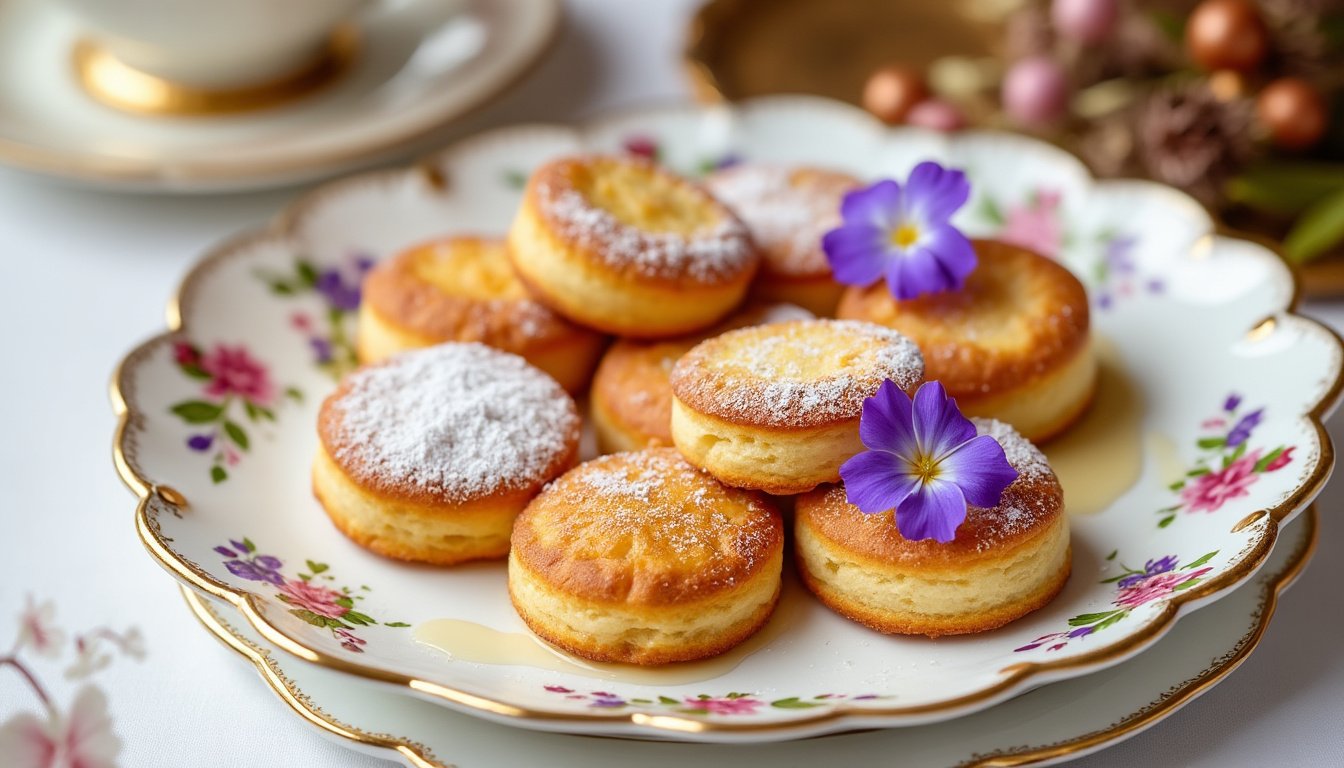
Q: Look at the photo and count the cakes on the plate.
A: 9